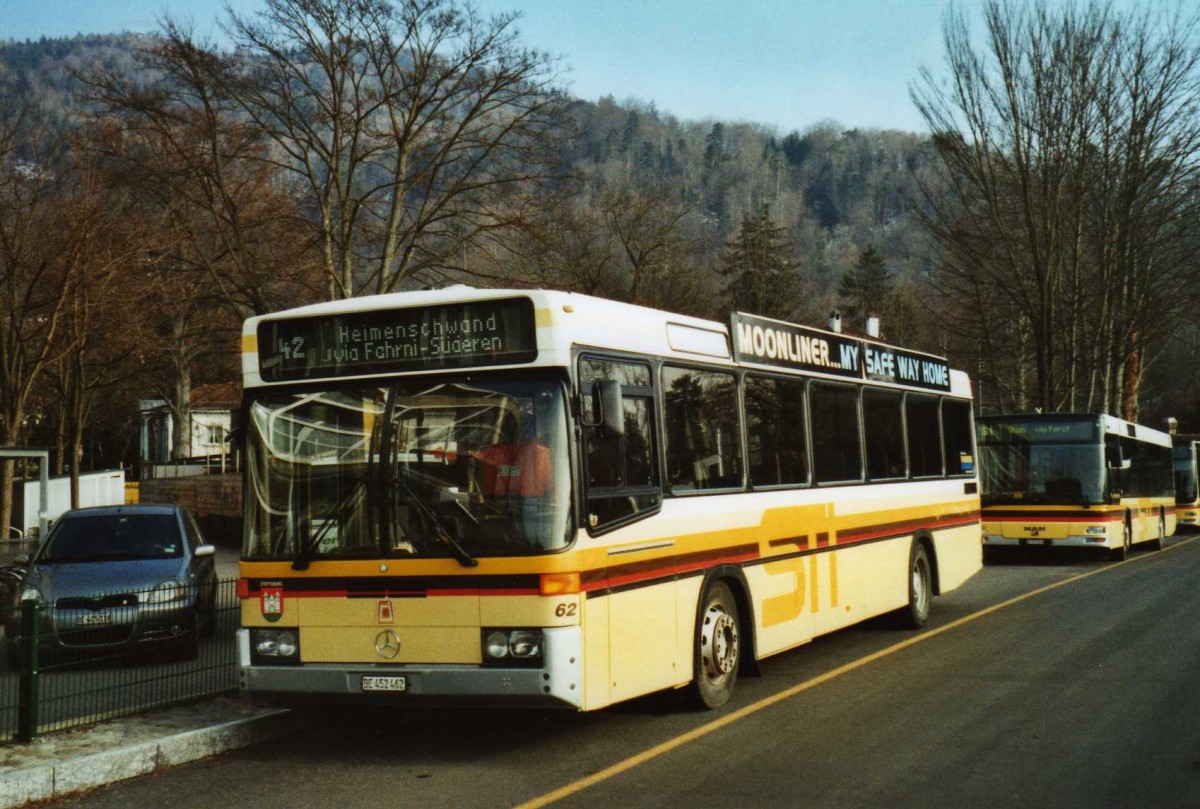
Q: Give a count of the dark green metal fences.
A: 1